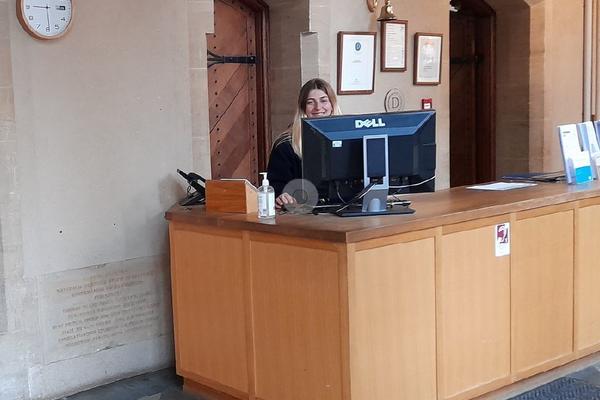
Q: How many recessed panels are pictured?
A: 6